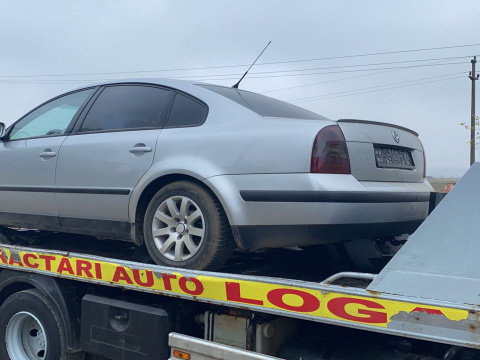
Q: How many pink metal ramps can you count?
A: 0